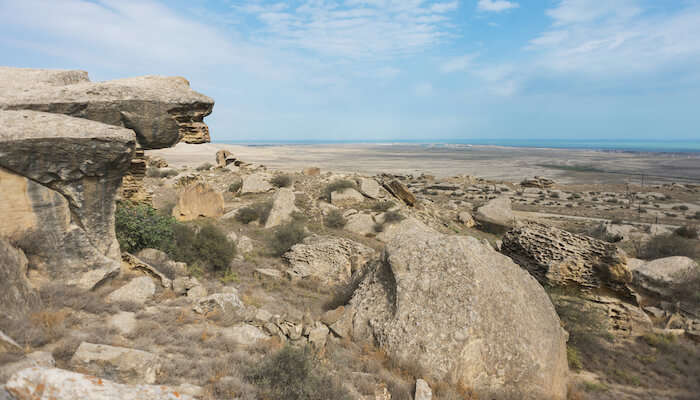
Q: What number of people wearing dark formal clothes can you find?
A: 0